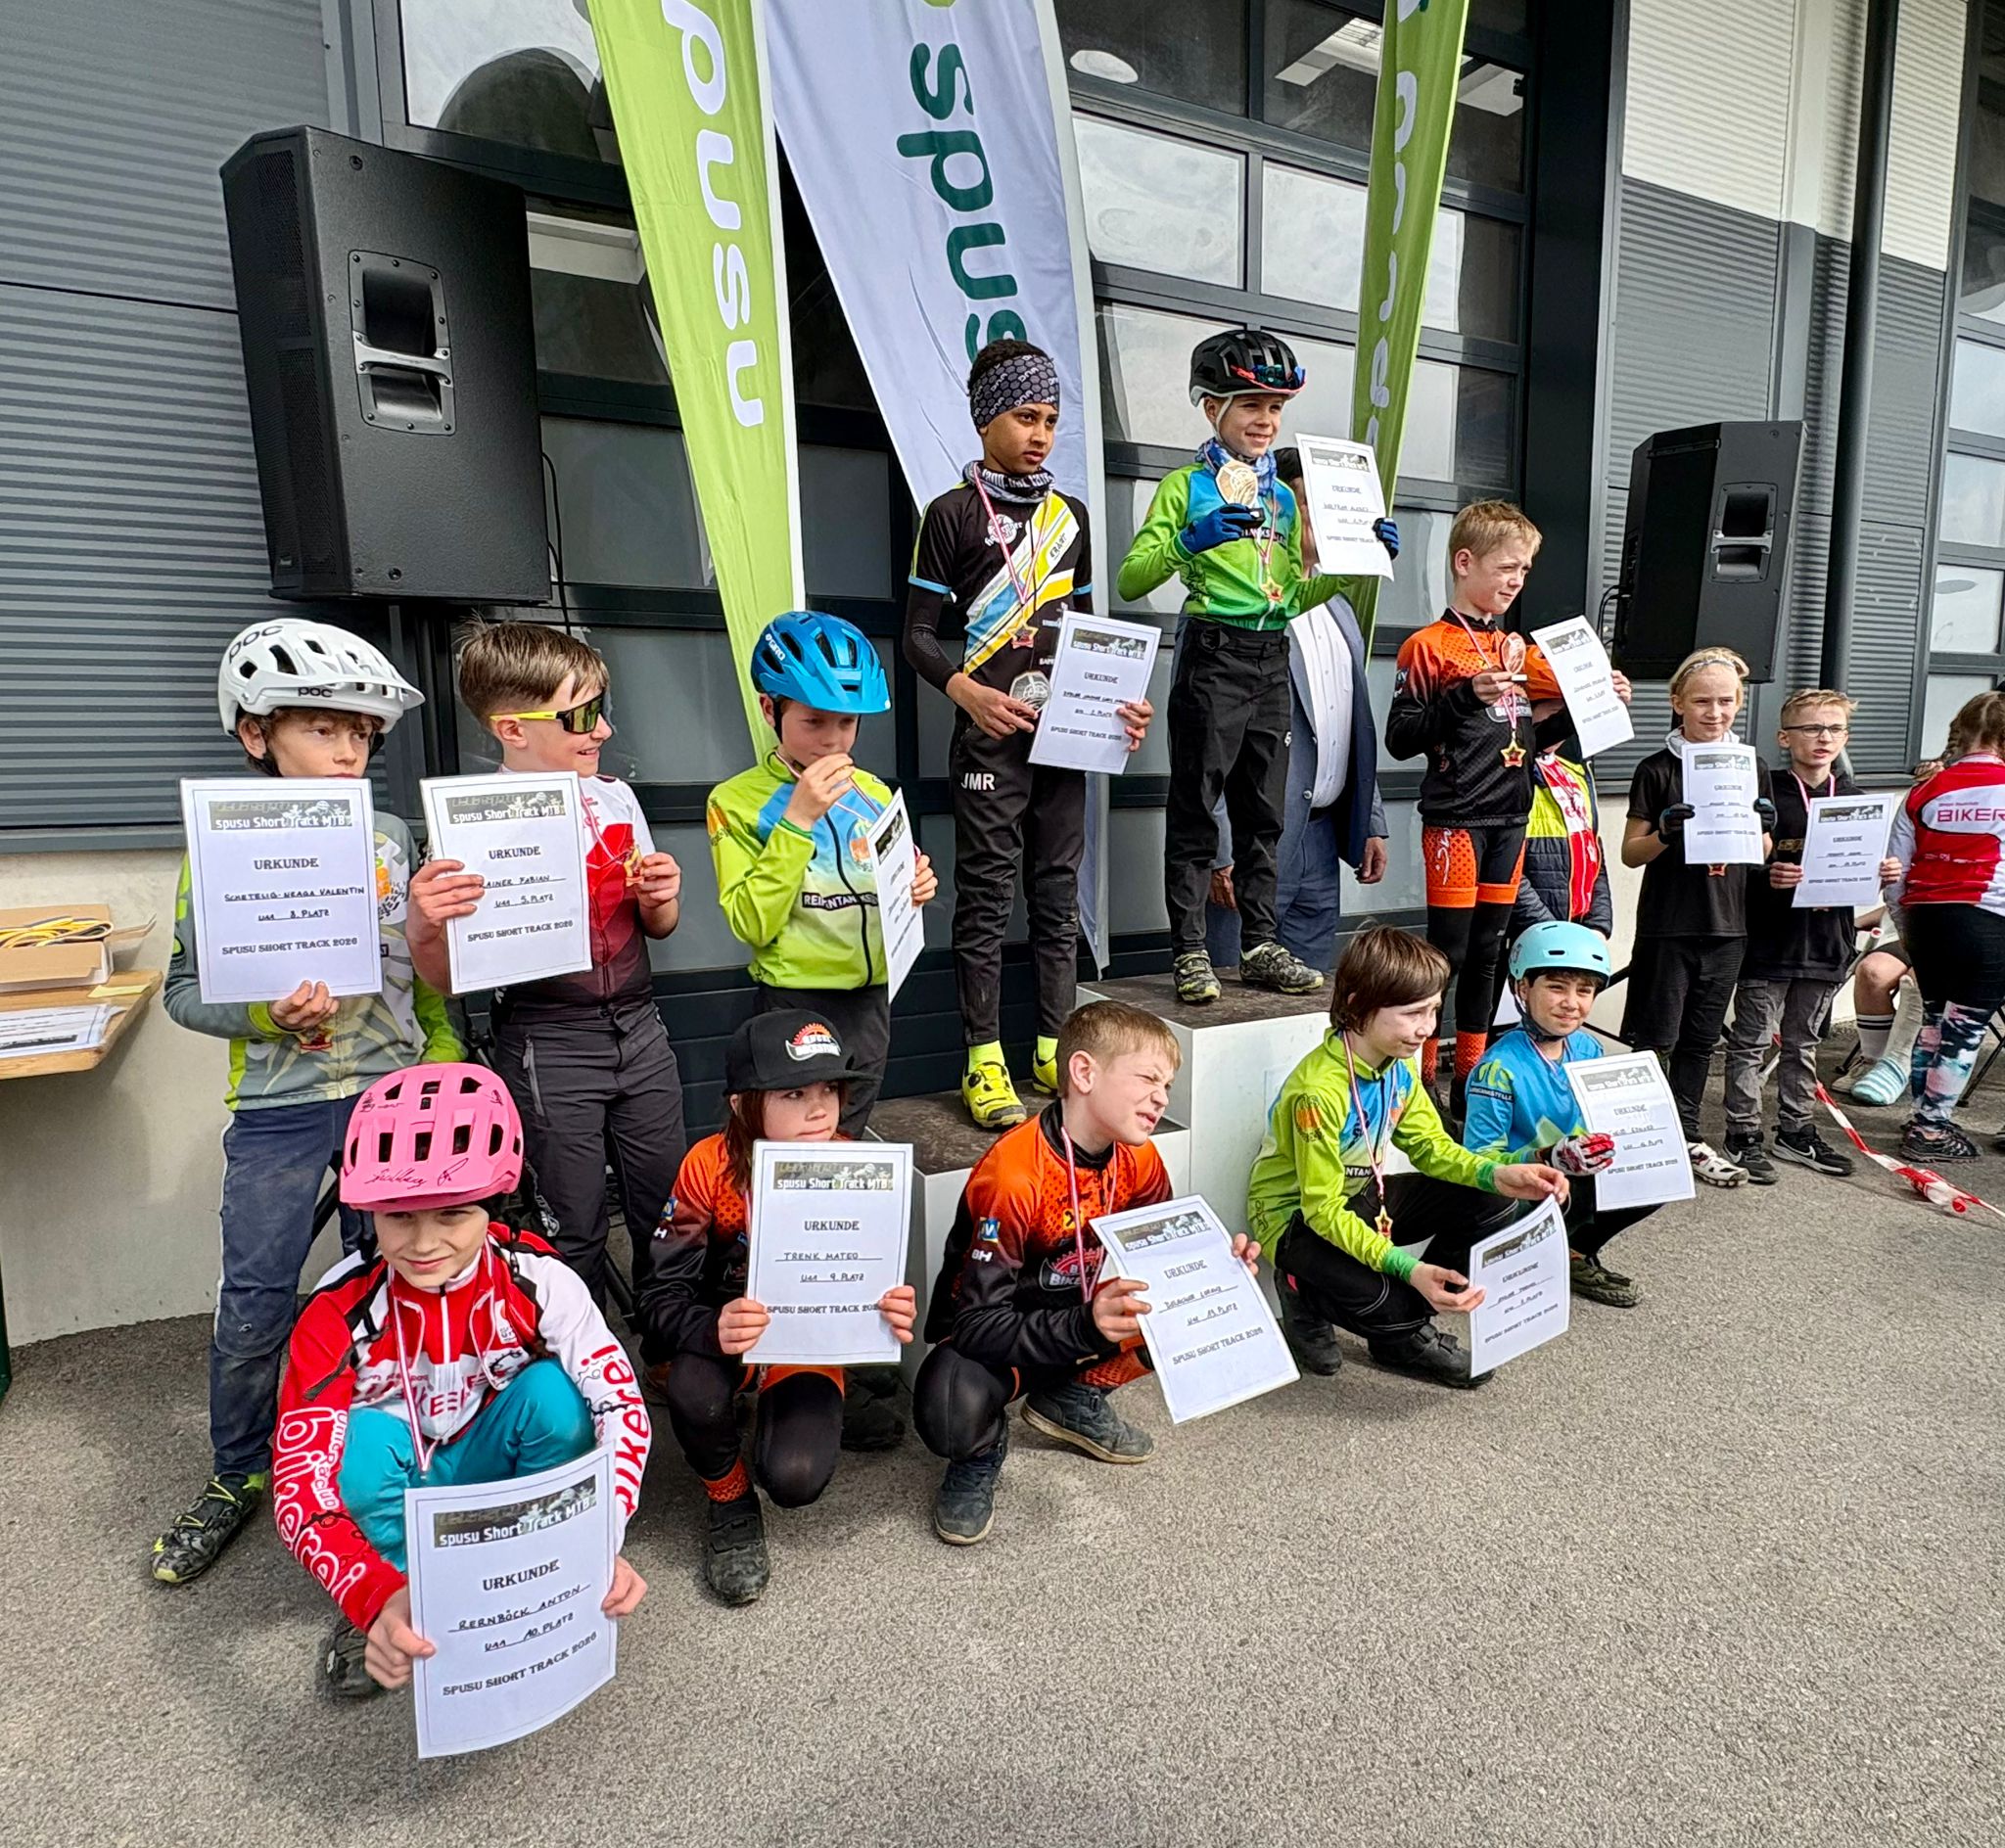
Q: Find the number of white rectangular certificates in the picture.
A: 13